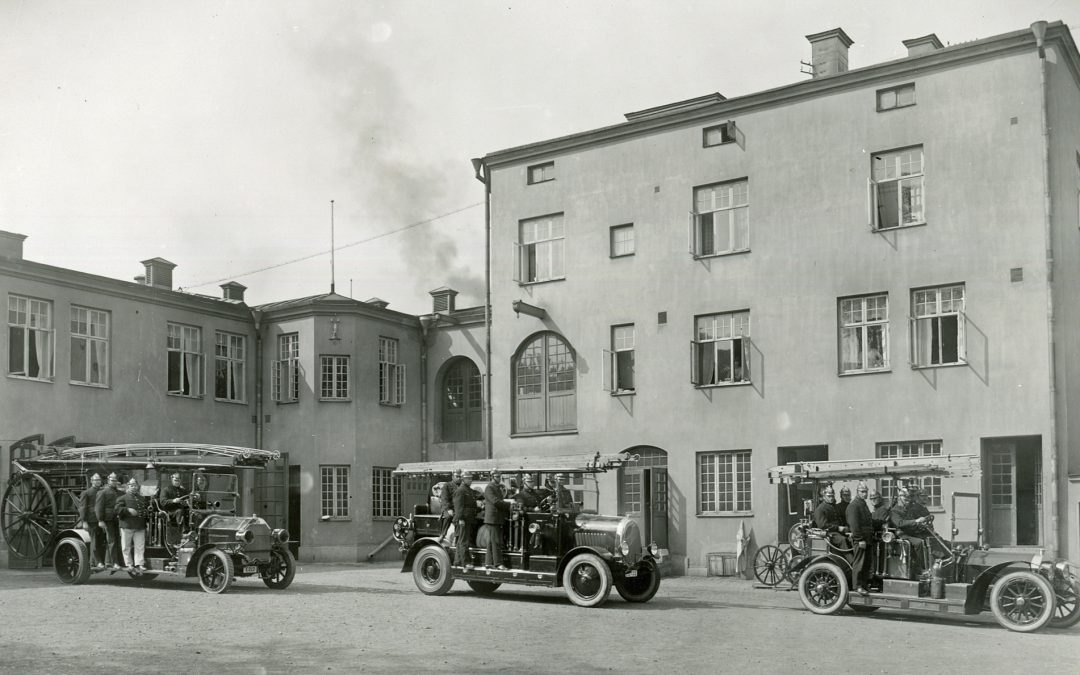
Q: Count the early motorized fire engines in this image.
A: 3